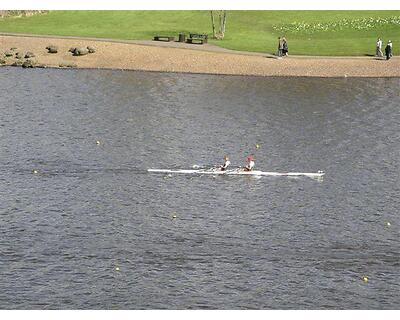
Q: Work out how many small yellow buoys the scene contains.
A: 7